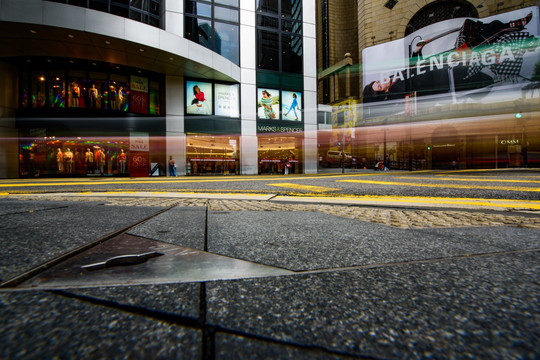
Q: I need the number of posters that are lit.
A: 4